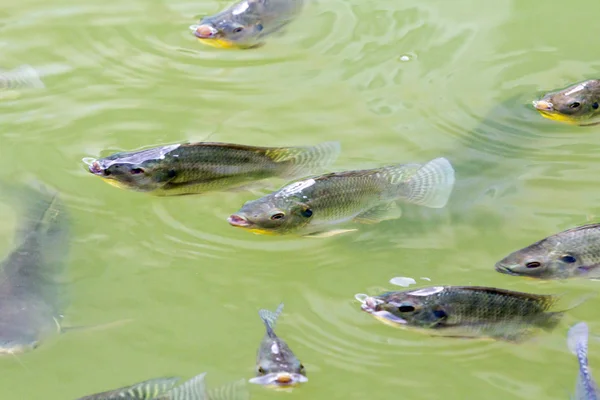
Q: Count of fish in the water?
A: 11